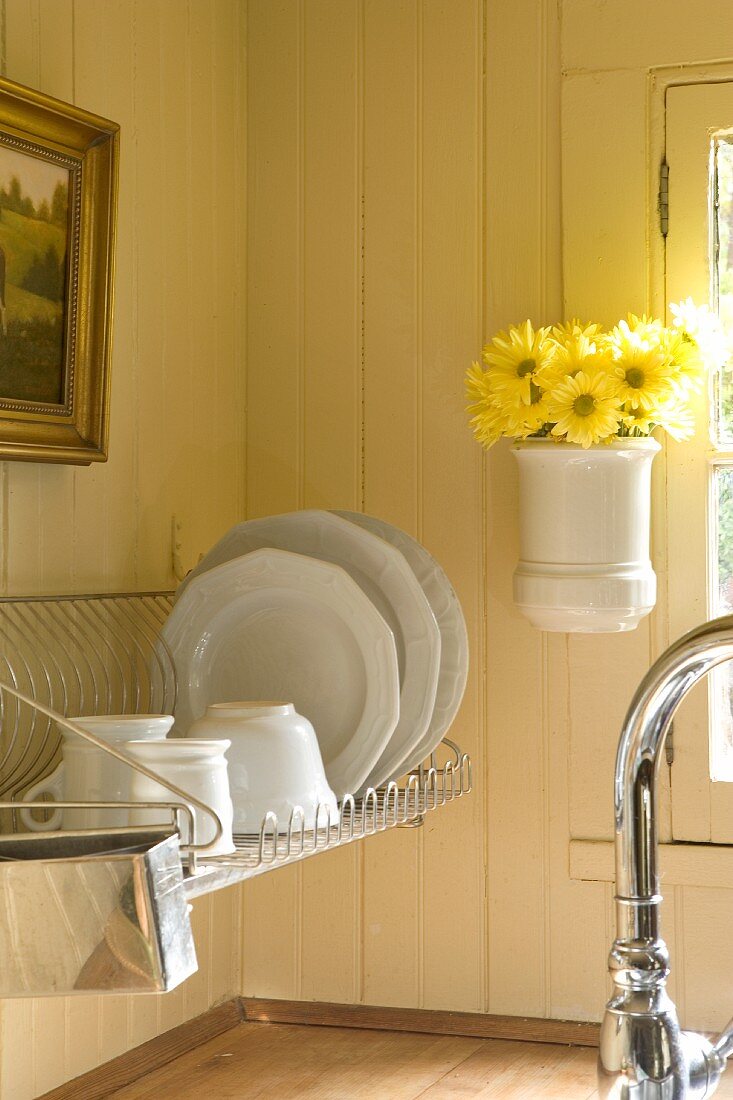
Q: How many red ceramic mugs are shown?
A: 0